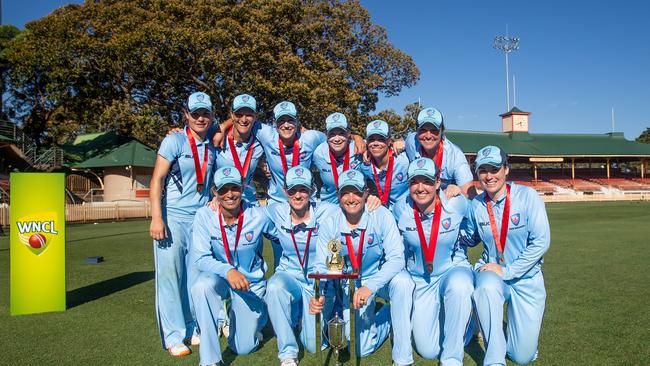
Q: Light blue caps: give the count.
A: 11